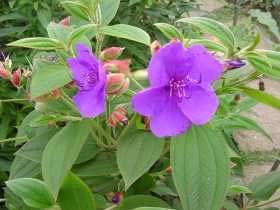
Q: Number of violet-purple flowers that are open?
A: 2